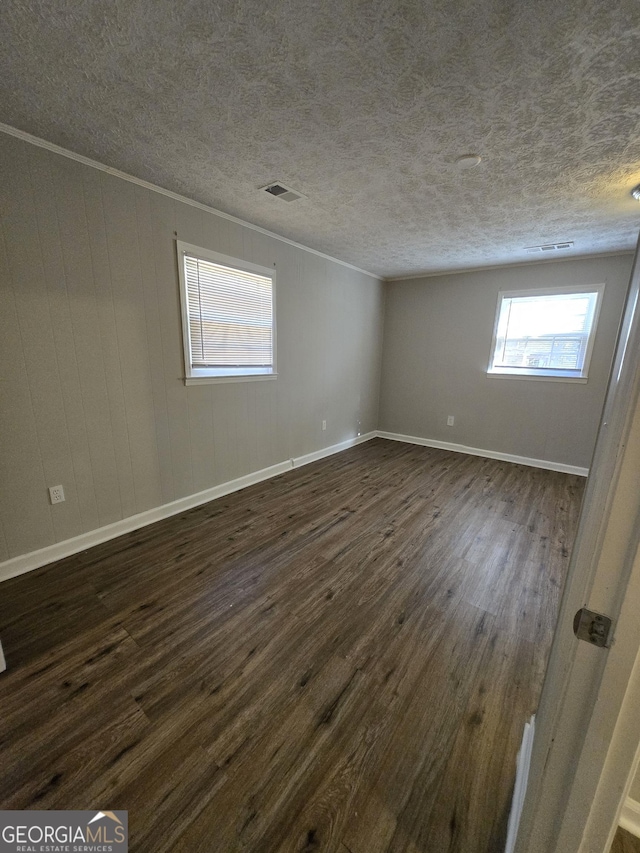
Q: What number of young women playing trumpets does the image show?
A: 0